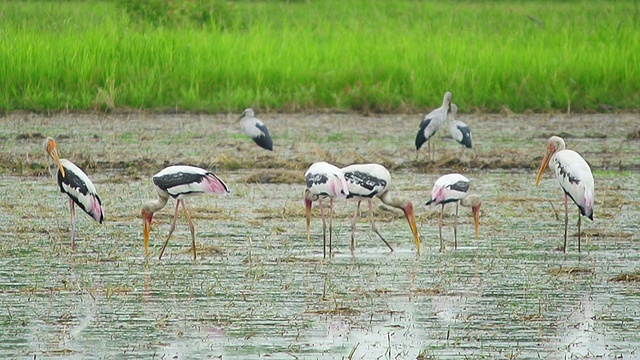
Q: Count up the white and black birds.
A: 9